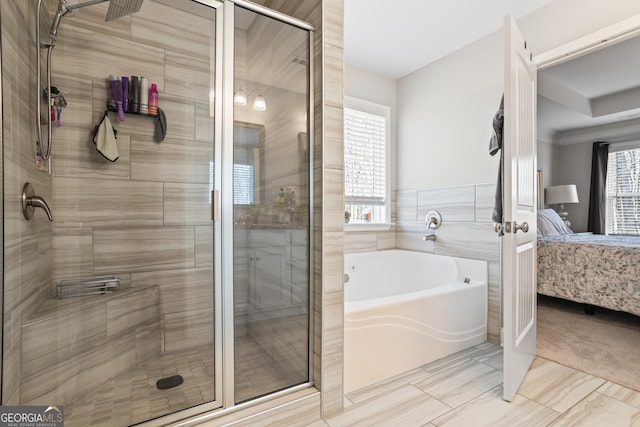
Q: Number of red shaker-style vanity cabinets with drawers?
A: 0